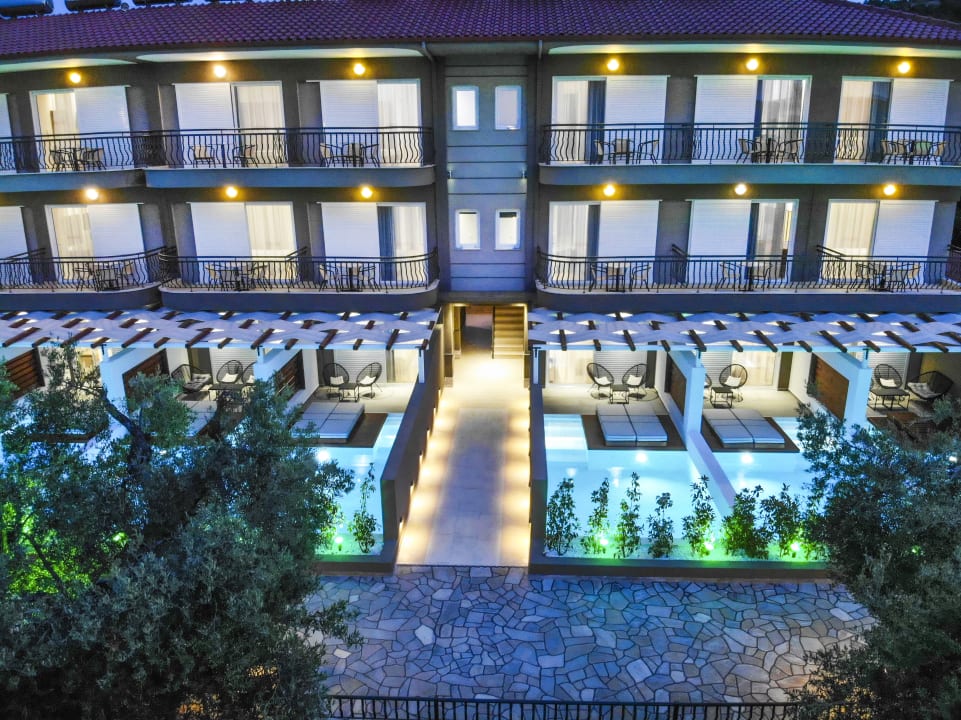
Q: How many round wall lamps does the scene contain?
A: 12